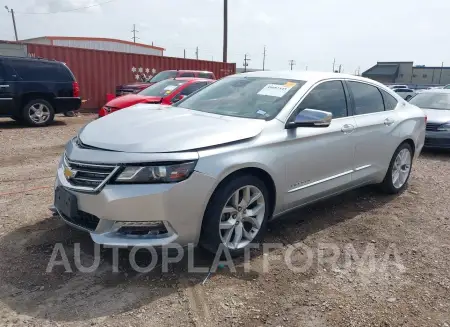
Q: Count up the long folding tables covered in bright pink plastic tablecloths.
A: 0